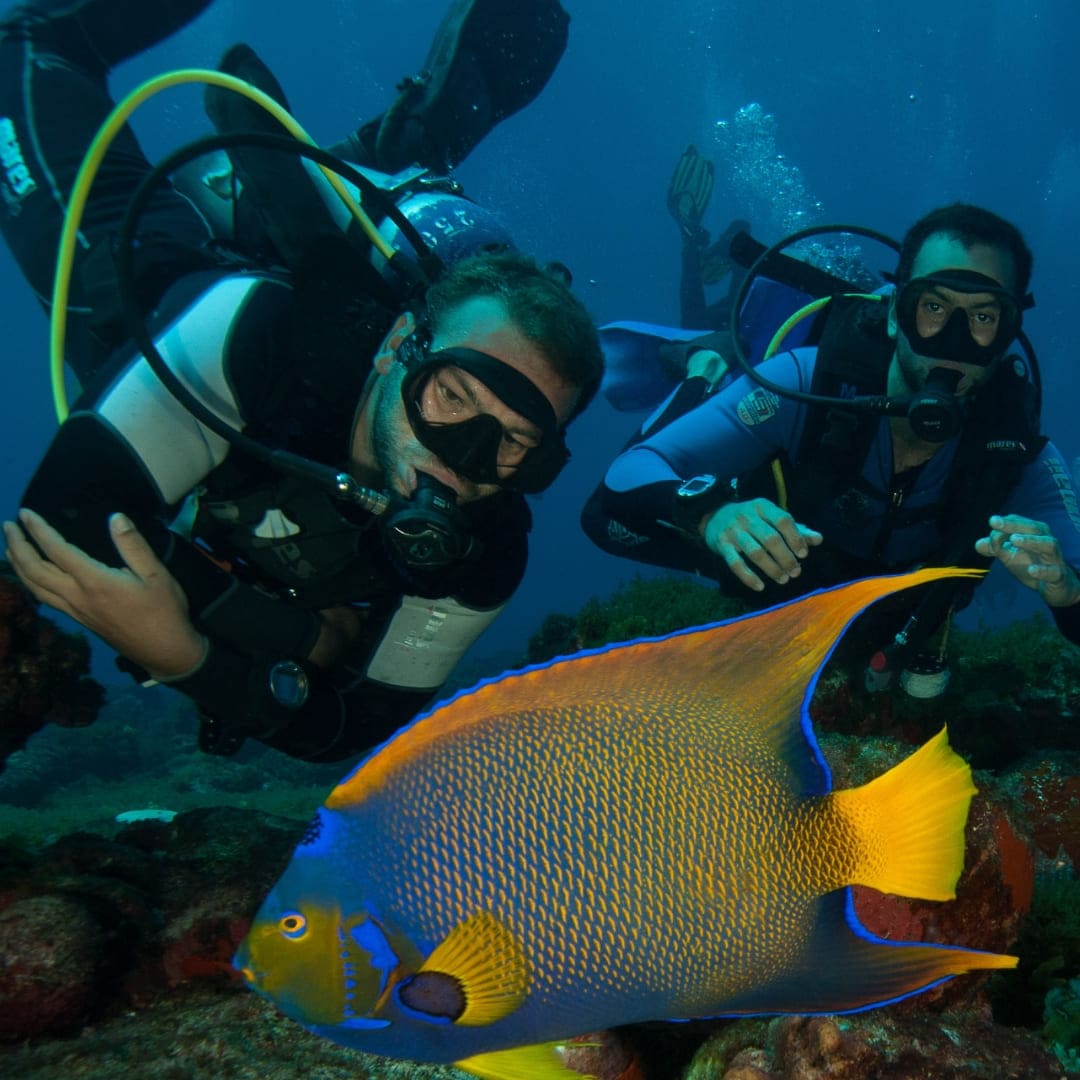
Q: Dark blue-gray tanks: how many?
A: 1